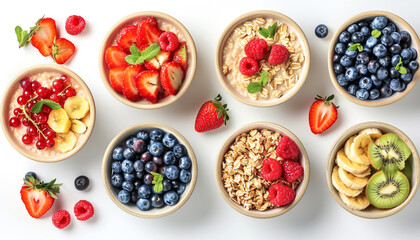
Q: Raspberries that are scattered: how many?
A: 3